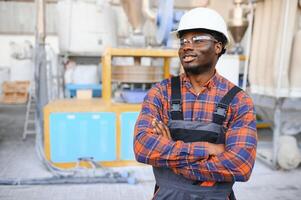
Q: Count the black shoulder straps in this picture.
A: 2